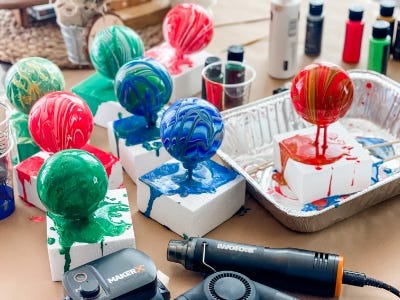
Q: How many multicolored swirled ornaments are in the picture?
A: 7